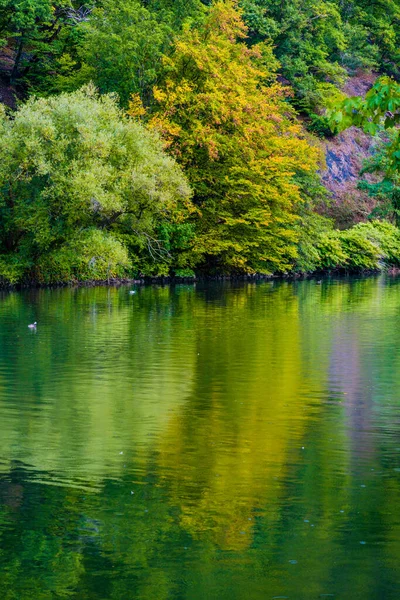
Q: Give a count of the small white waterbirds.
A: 2